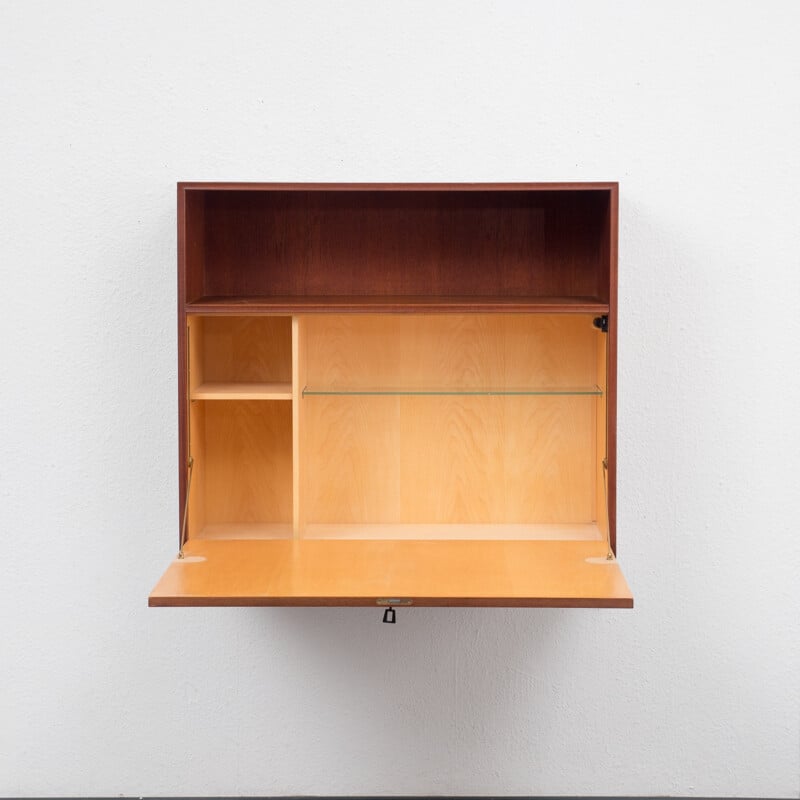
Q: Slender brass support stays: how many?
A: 2